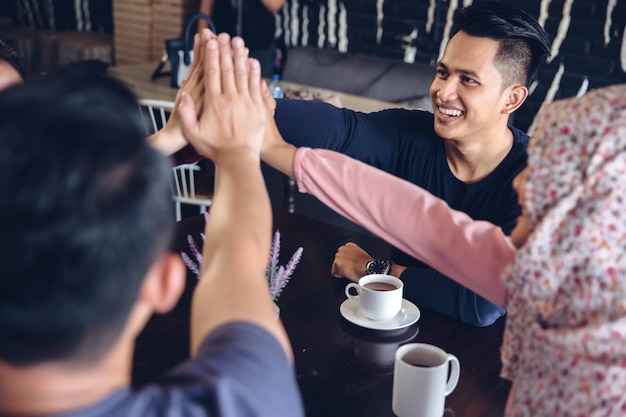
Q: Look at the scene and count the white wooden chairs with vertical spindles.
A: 1